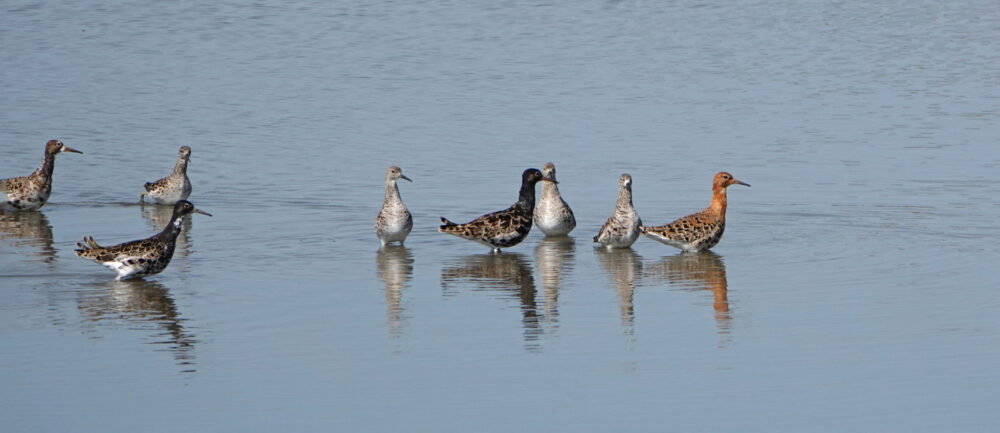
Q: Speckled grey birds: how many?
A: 4